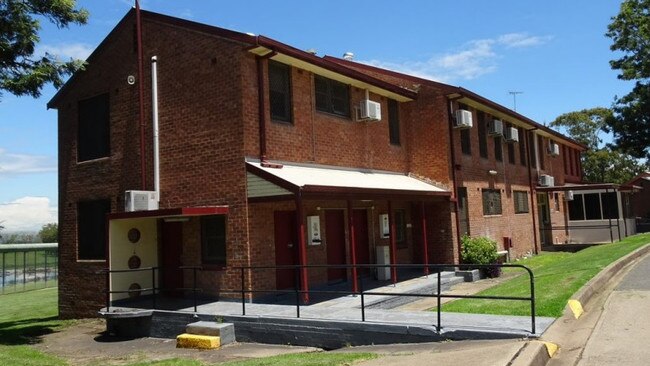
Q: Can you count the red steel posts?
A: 4